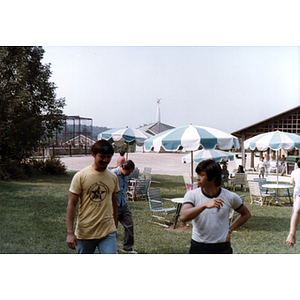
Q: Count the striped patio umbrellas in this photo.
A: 4